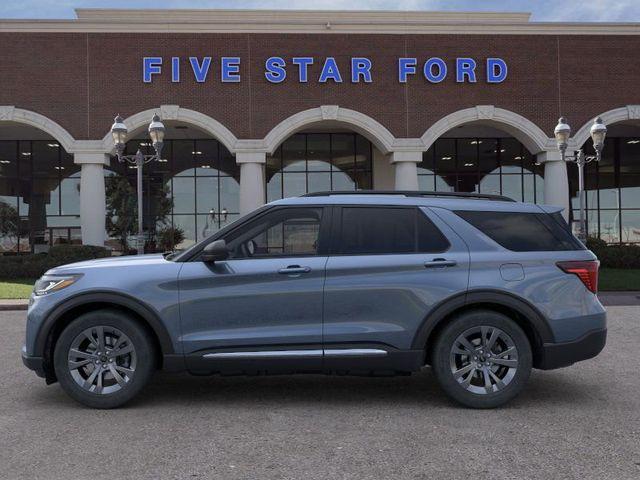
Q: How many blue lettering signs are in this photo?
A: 1